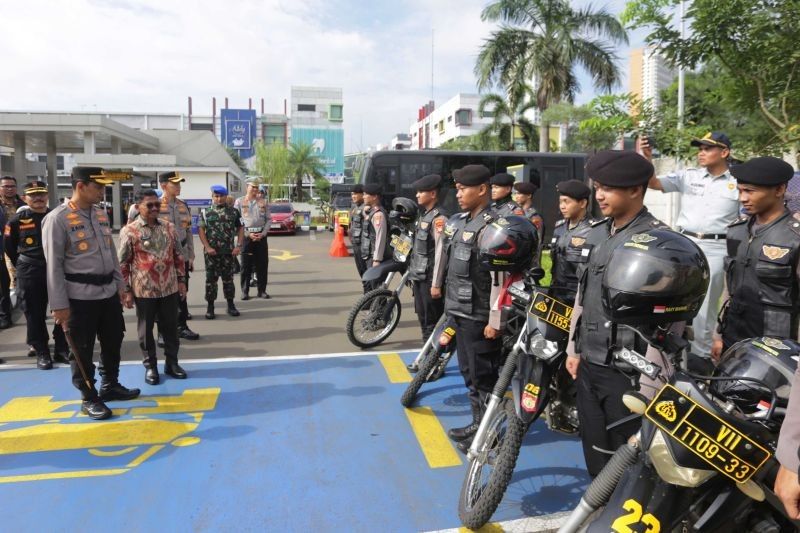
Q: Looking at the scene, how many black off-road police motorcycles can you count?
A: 4